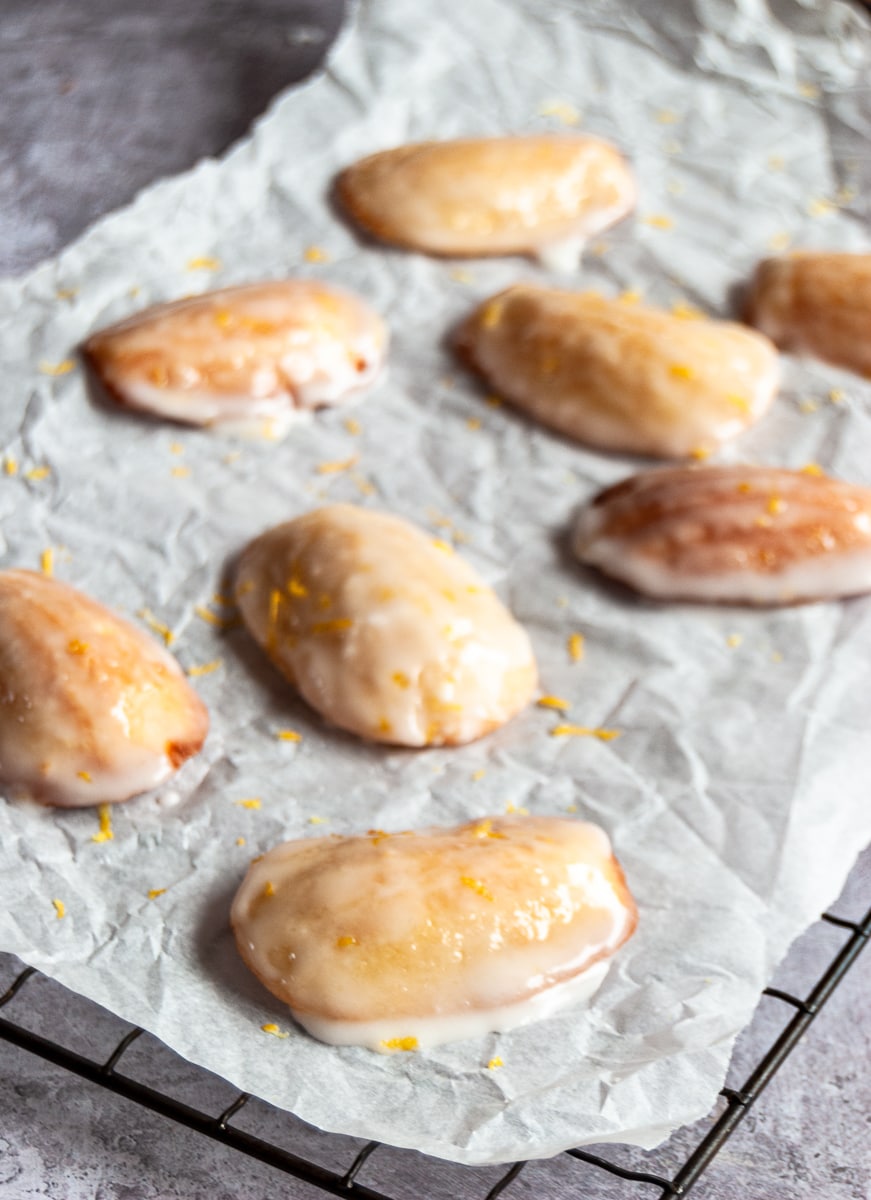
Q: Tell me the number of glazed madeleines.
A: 8